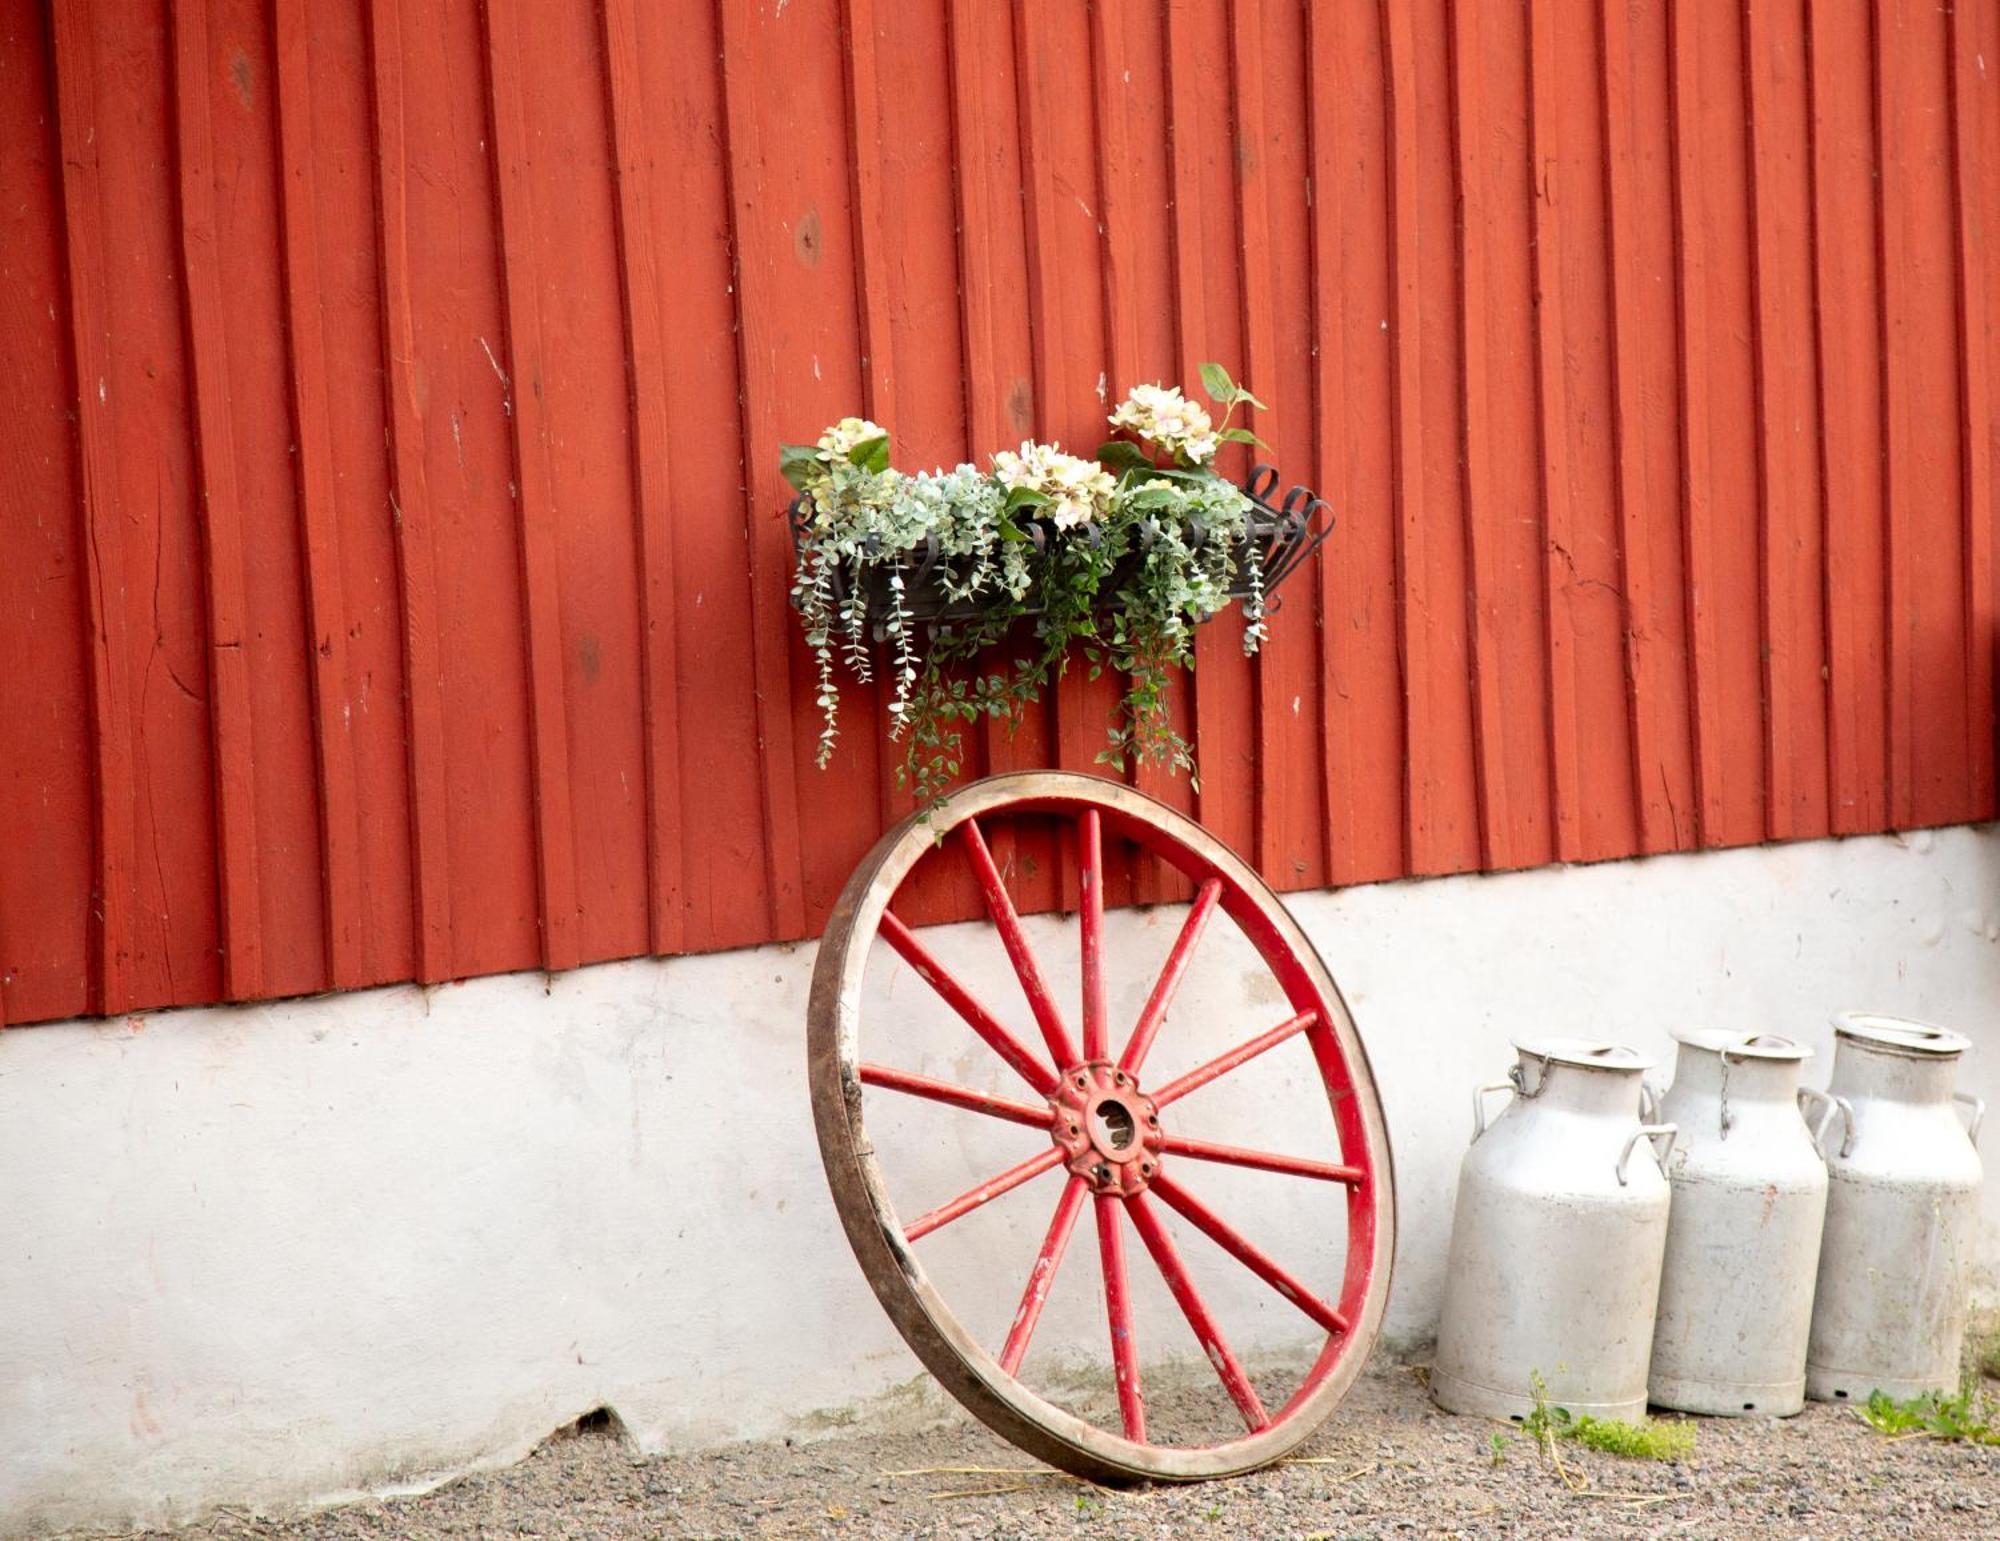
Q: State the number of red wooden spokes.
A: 12